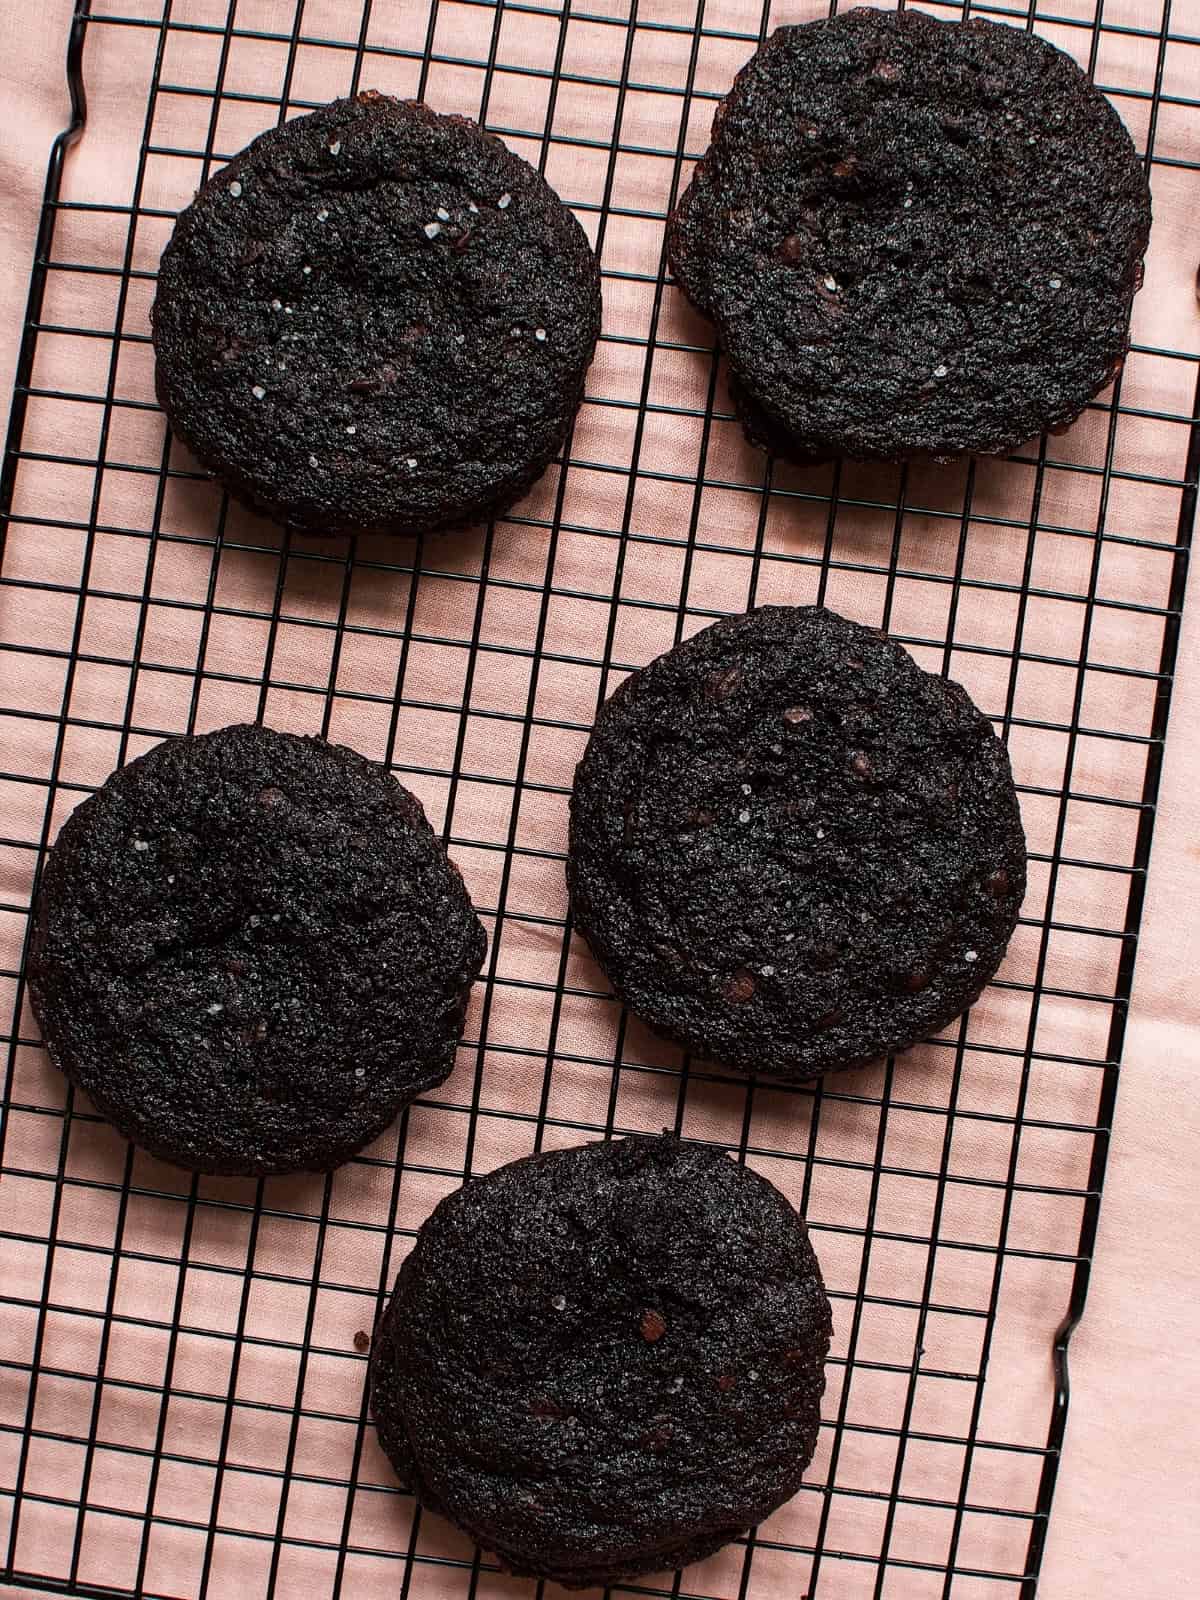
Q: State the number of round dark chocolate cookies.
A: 5